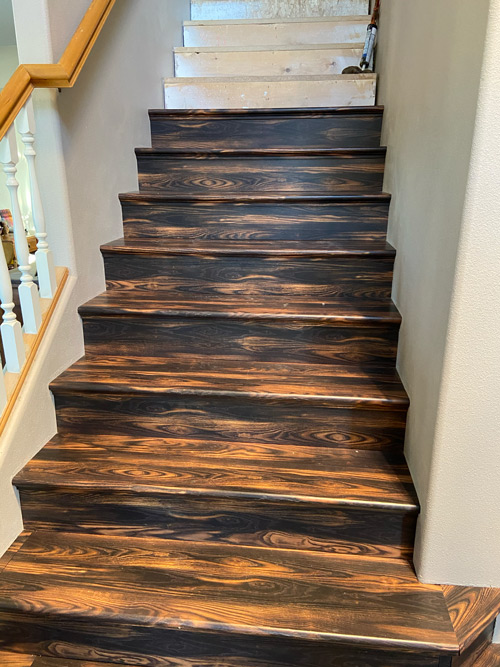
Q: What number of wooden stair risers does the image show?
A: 12